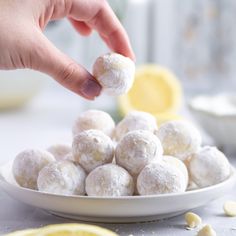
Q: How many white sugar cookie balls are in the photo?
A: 13